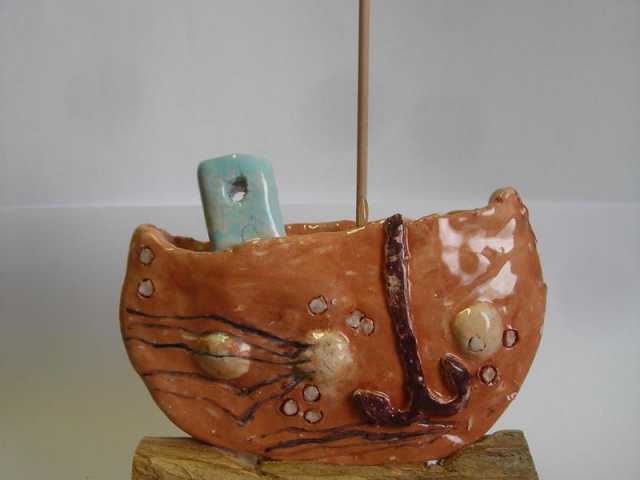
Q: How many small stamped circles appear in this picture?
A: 11